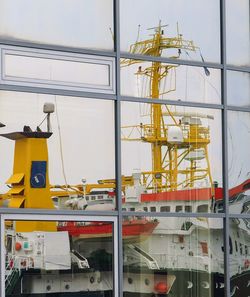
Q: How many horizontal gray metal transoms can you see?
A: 3